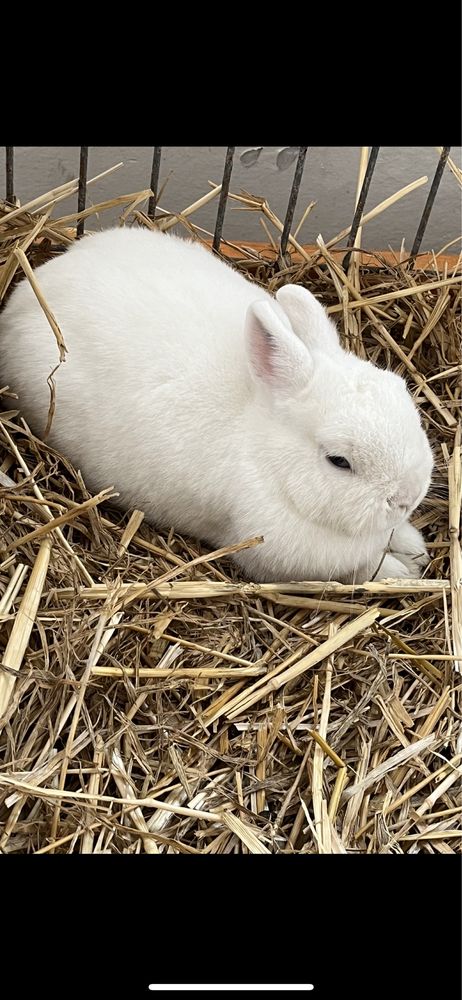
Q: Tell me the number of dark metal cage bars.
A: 7